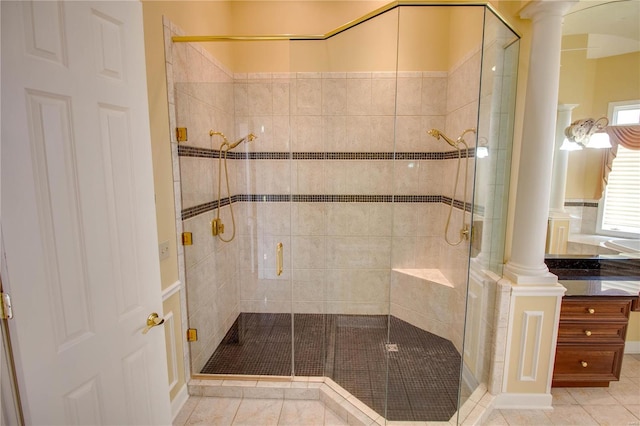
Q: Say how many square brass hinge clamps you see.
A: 3